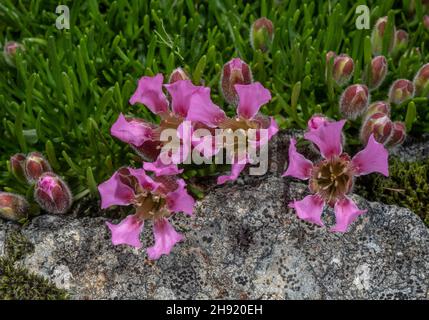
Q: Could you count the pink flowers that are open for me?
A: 4